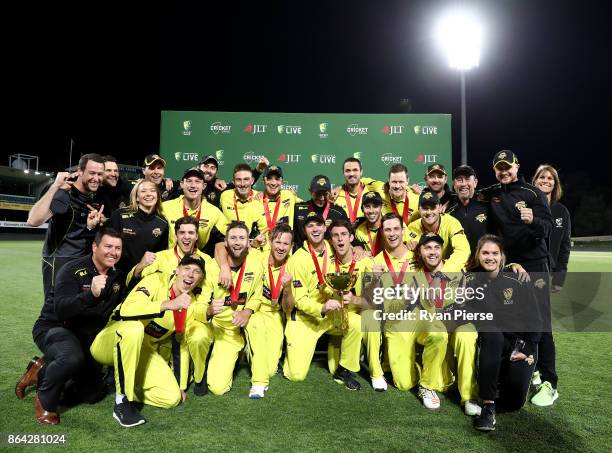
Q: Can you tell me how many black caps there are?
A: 13